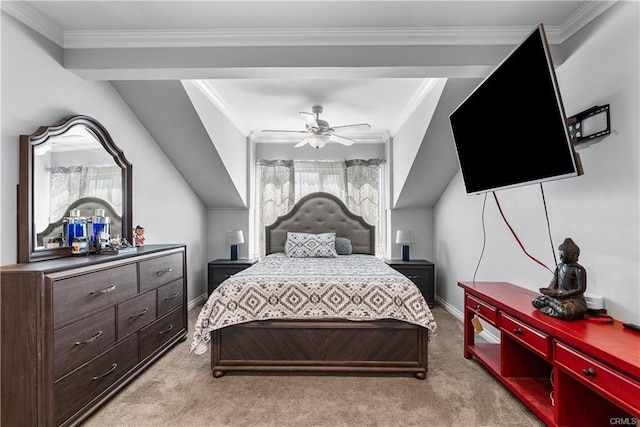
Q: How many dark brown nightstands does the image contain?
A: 2